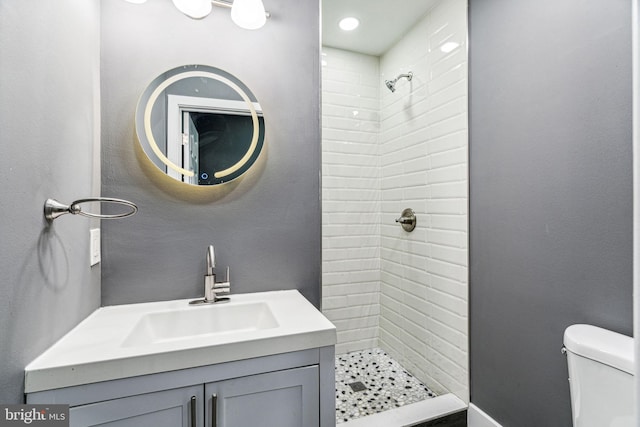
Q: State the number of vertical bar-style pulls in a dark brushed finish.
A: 2